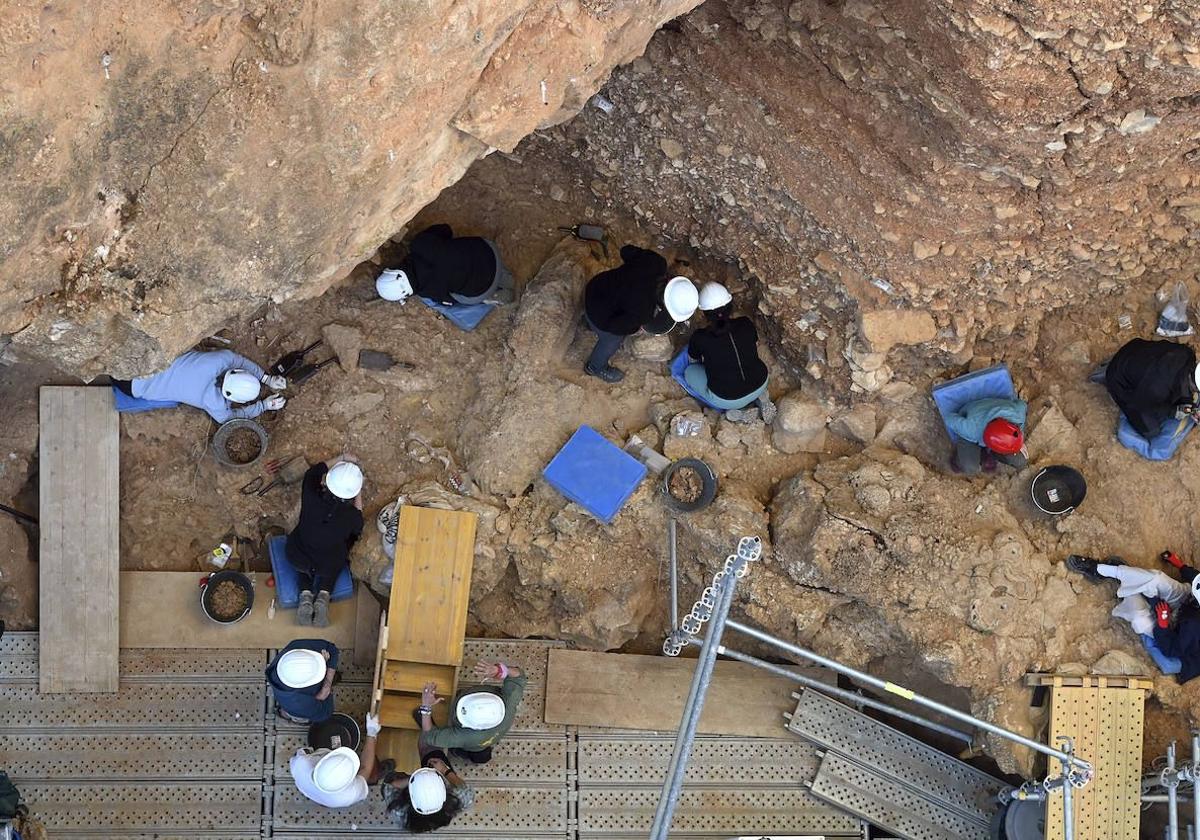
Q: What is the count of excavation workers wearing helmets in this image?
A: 12